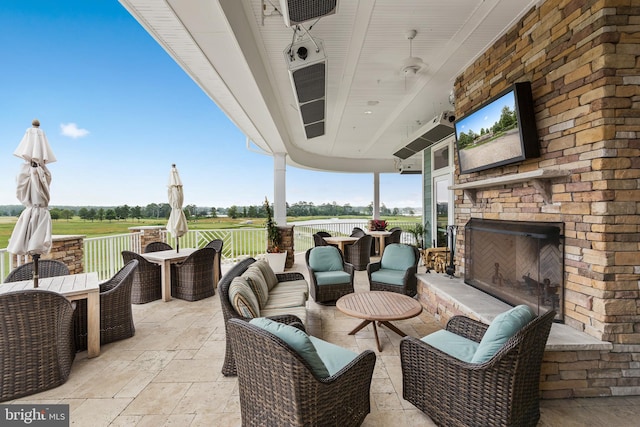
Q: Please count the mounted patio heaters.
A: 4